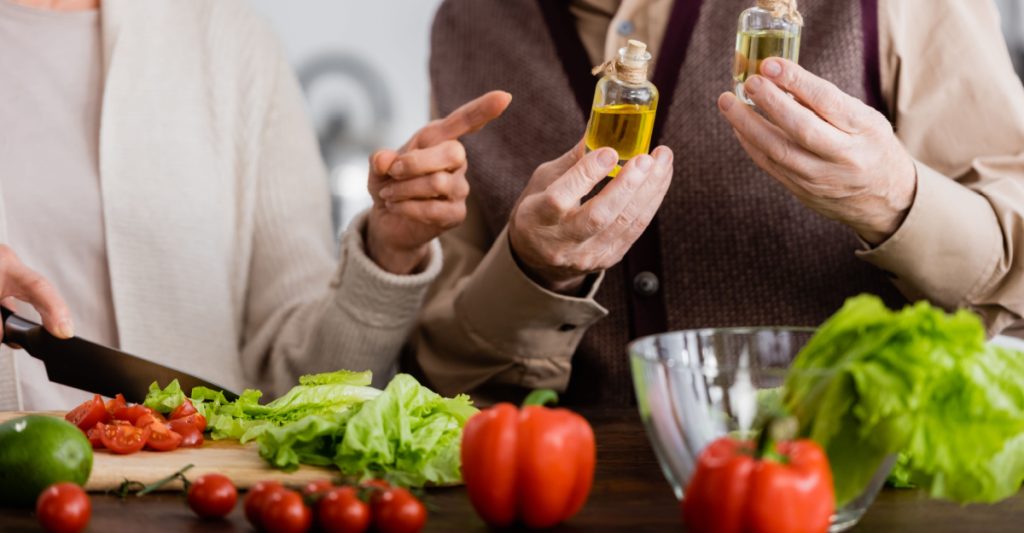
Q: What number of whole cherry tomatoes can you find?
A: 8